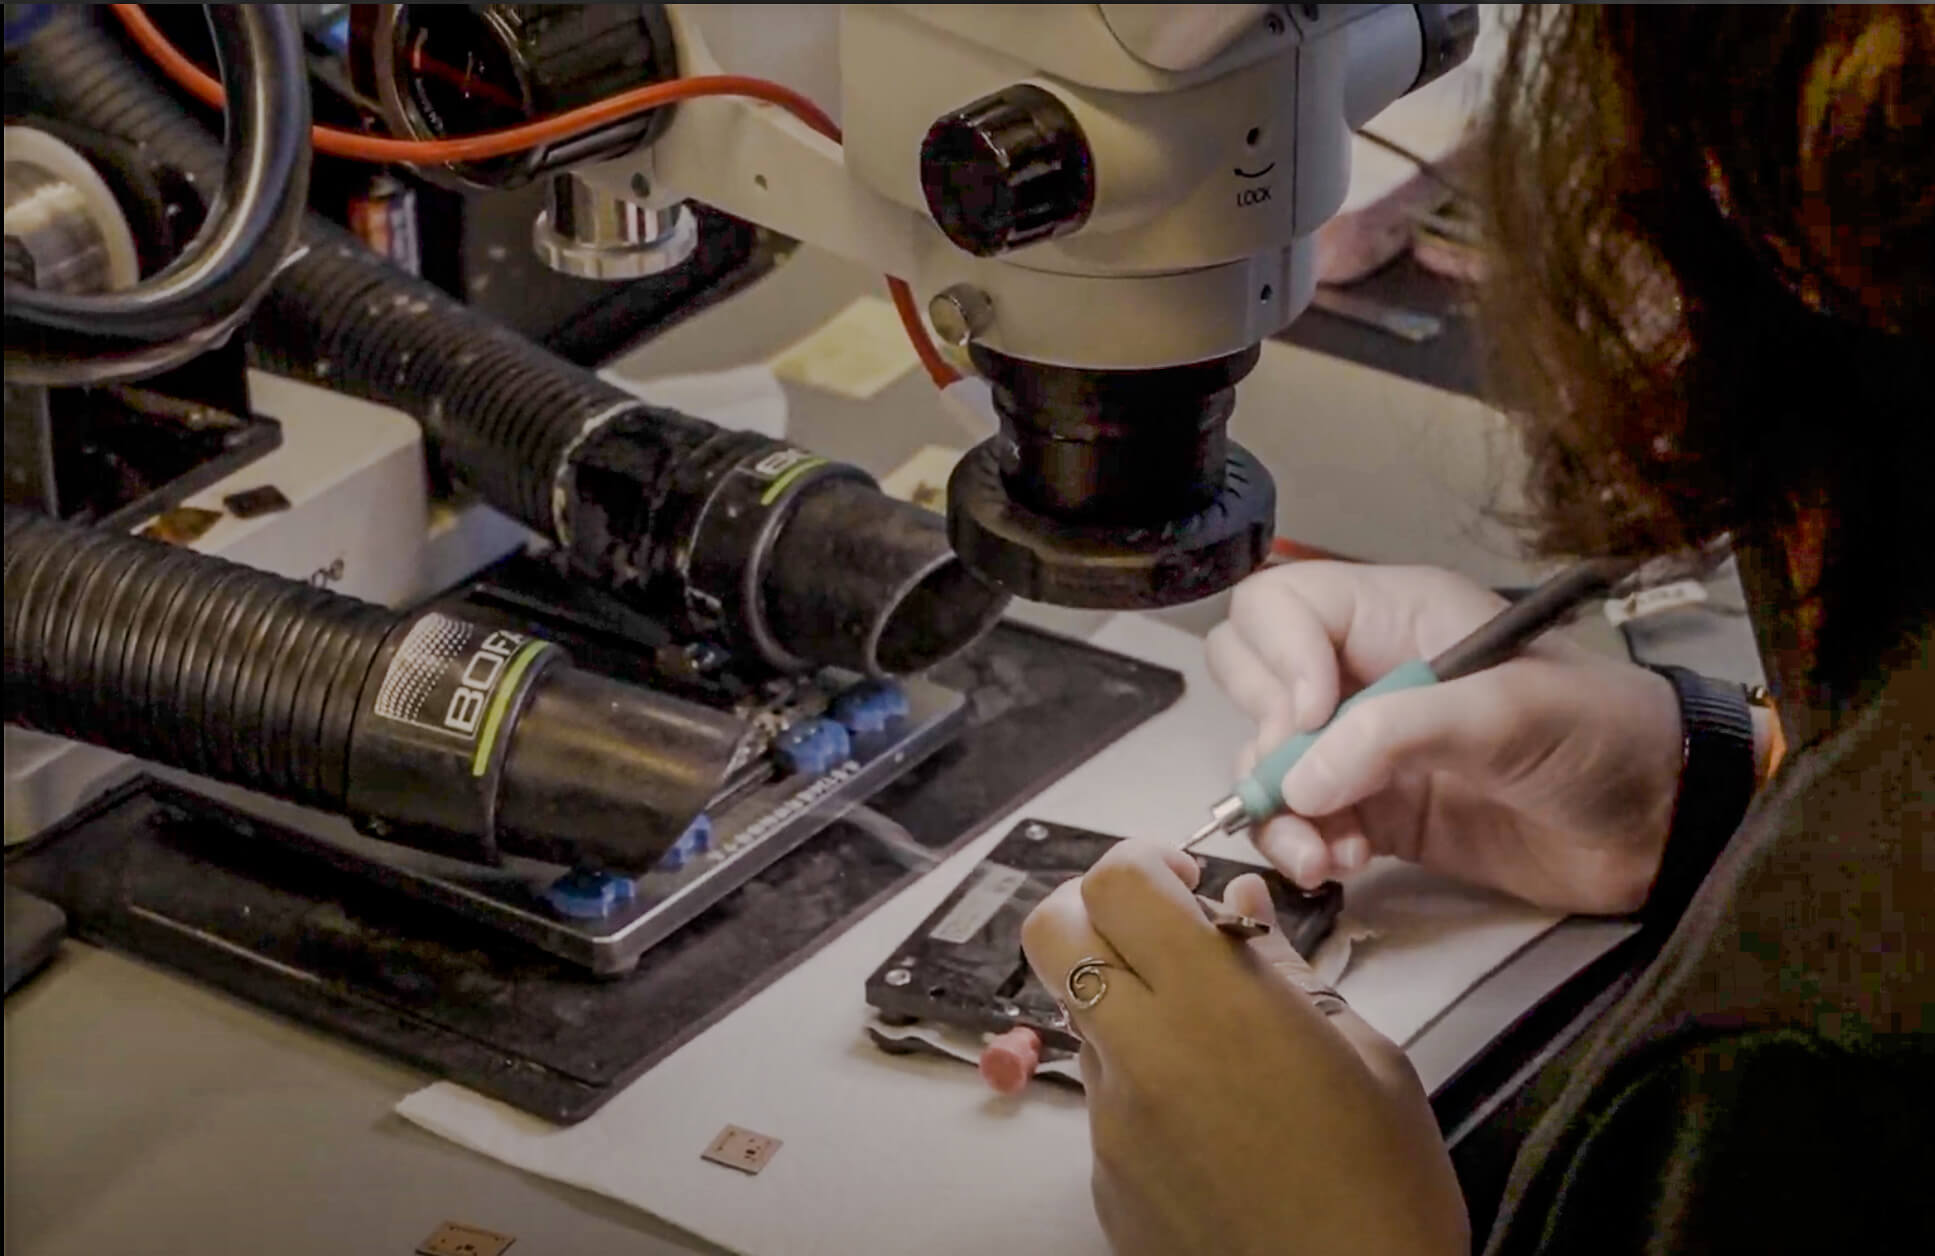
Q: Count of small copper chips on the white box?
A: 2